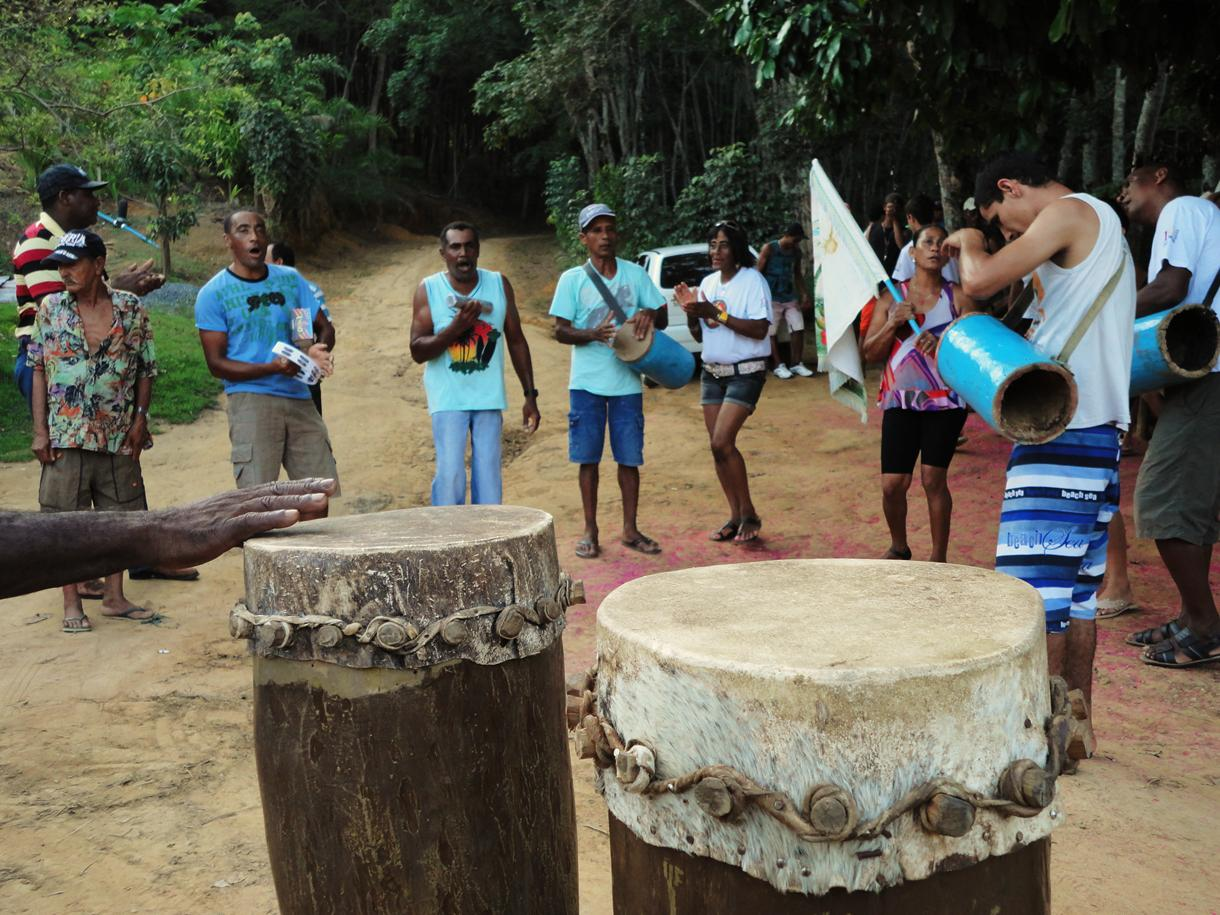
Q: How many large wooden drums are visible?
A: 2